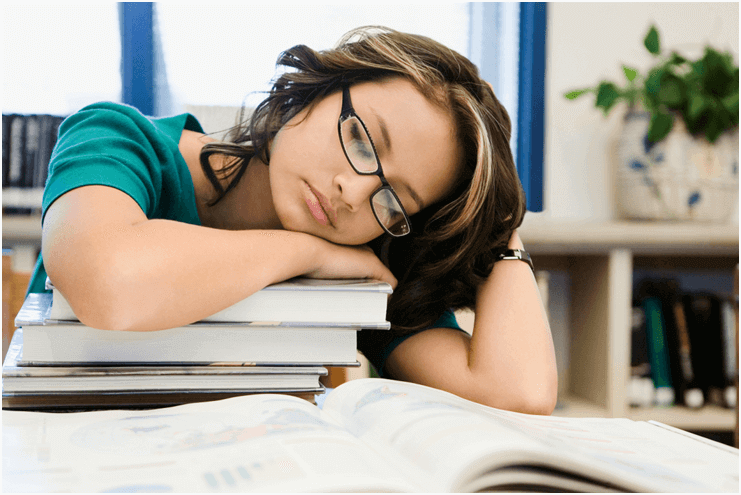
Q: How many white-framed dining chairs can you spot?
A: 0